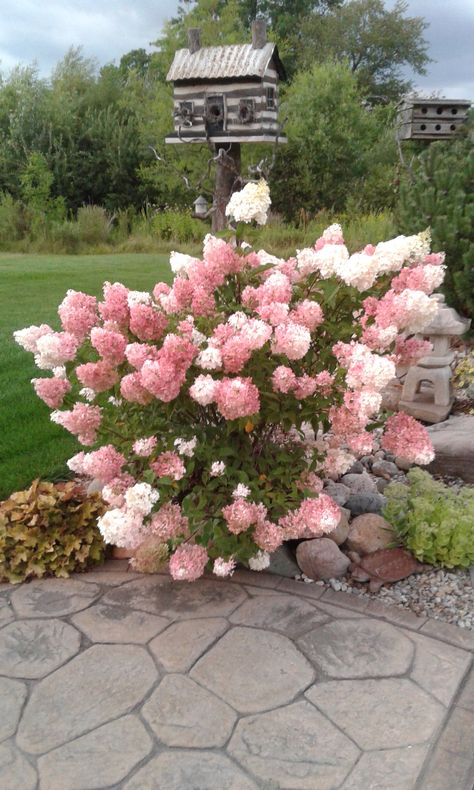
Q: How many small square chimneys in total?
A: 2